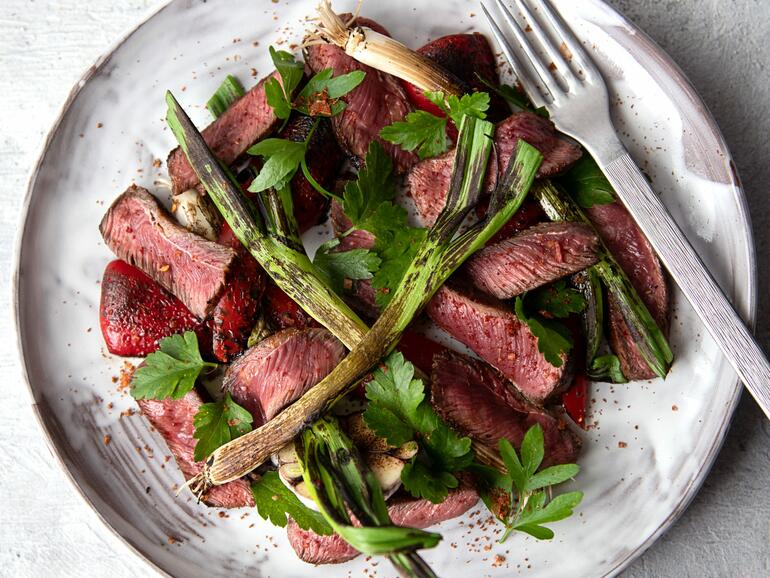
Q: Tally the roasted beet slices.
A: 0